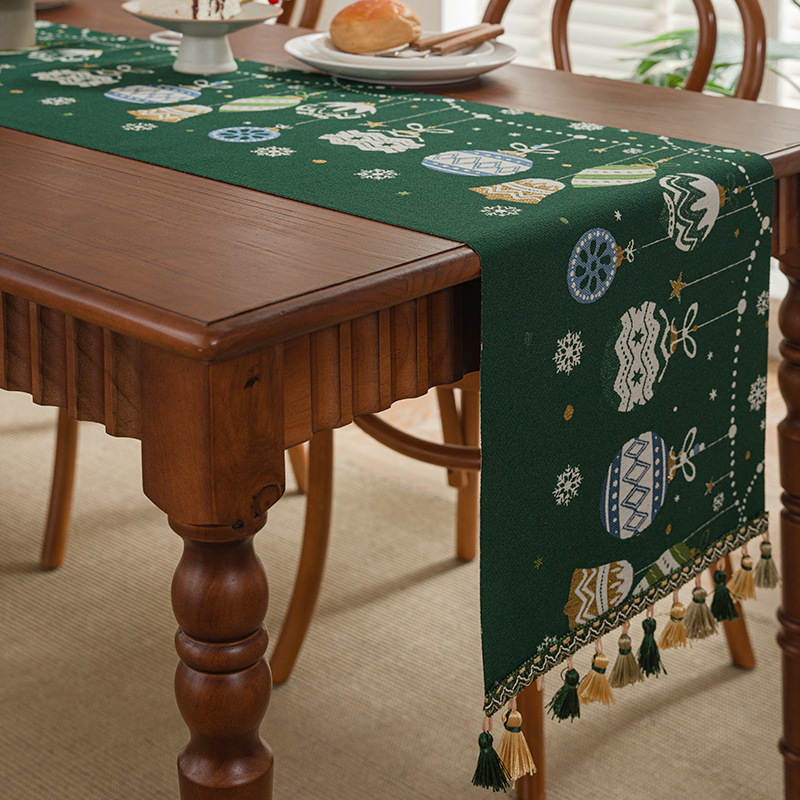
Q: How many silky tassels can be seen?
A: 11